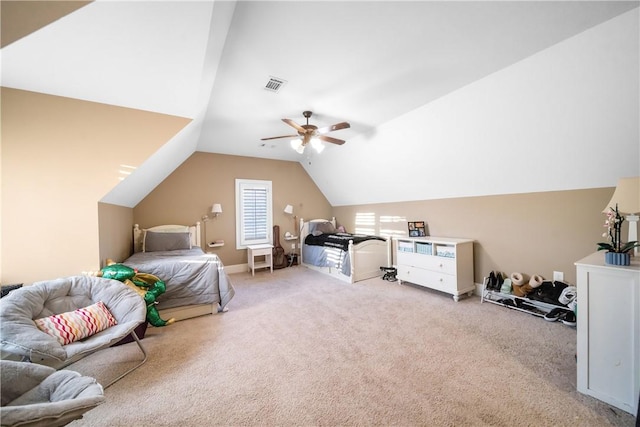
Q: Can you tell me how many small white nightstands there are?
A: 1